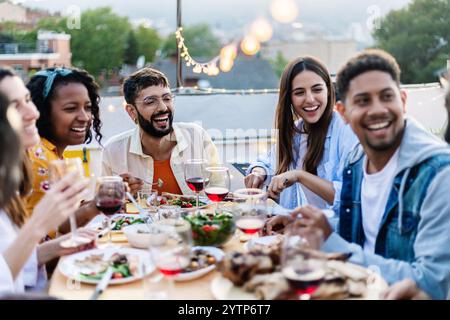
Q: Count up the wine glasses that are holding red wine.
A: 6